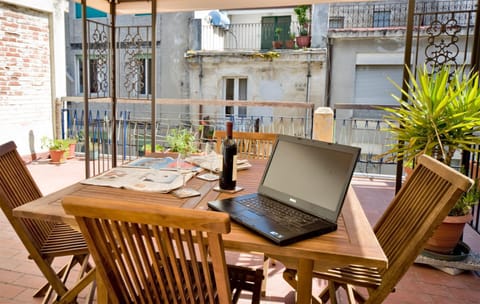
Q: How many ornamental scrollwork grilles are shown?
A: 3